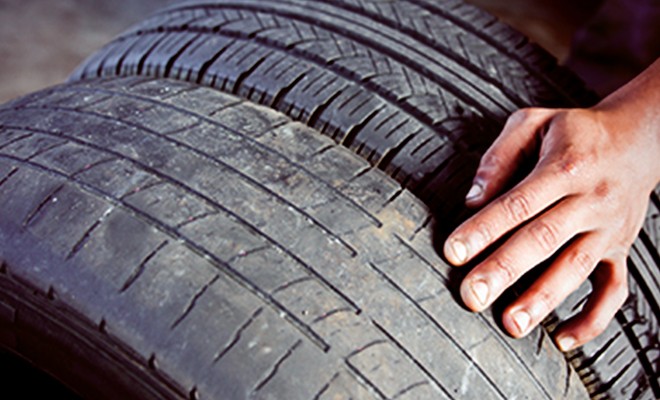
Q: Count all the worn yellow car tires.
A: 0